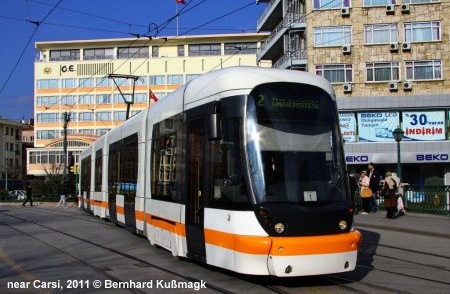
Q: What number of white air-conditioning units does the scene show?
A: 9